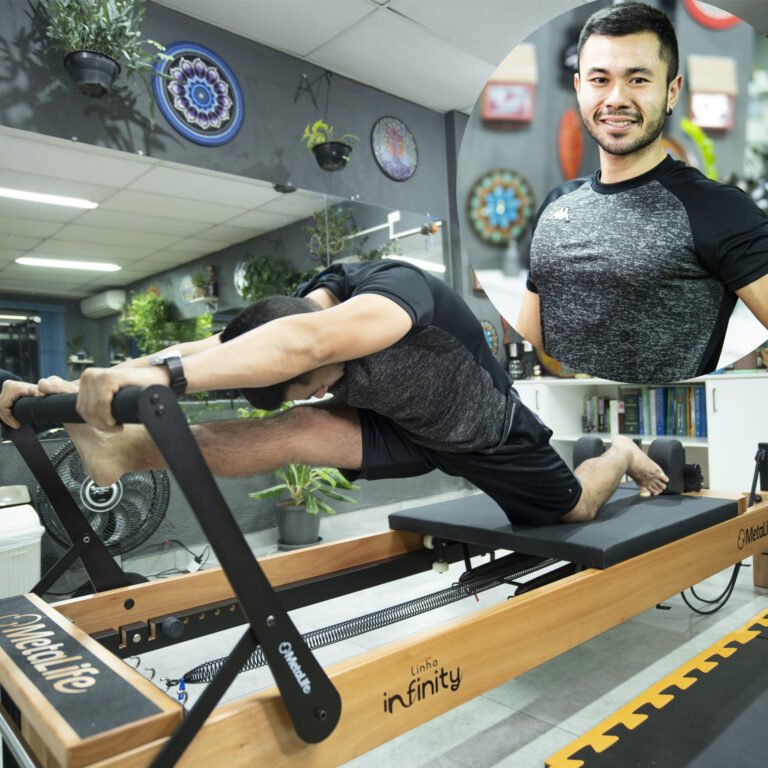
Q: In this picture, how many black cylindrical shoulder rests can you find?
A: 2